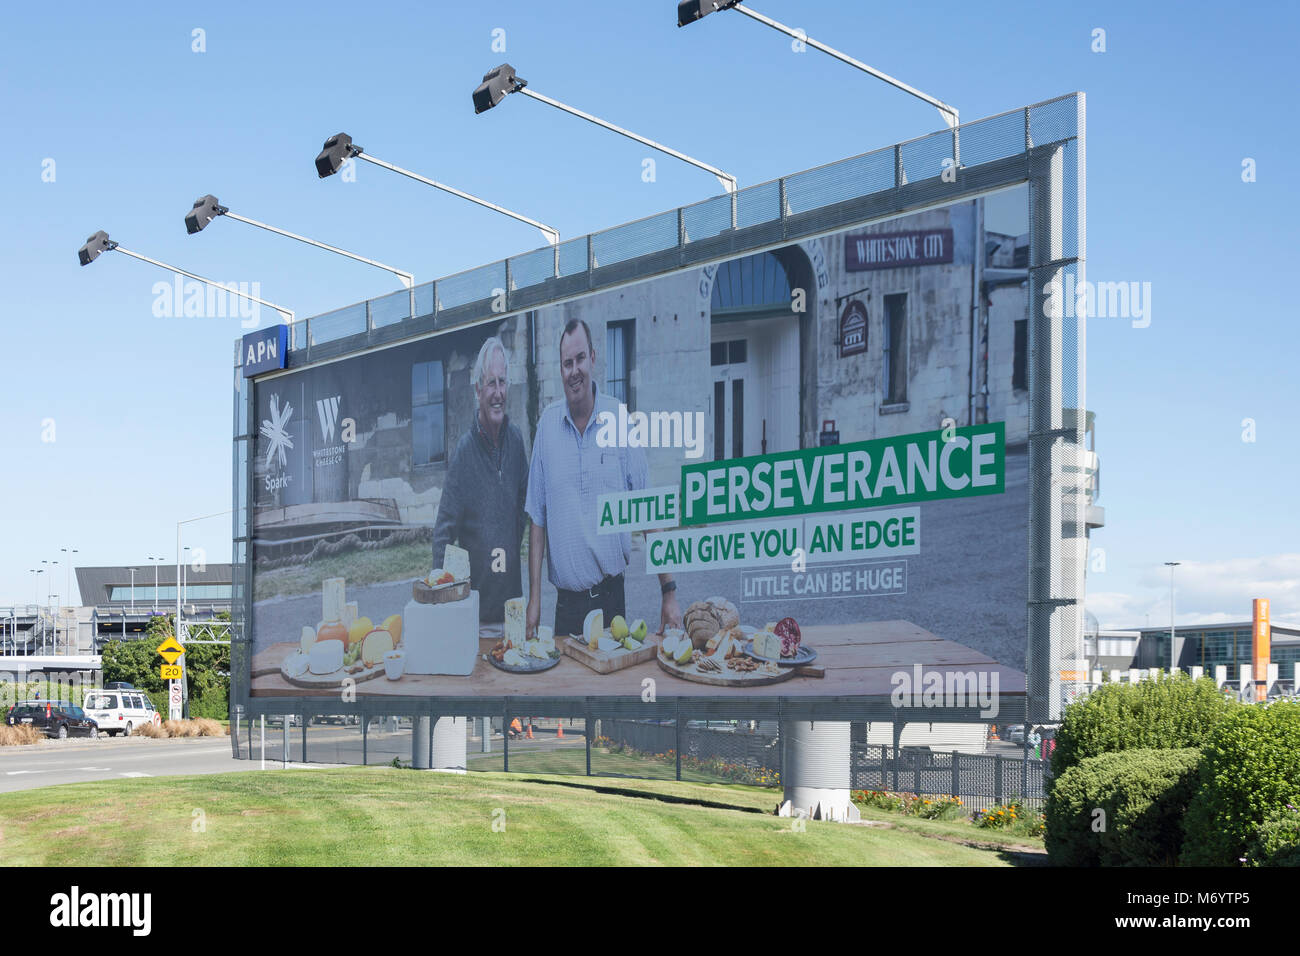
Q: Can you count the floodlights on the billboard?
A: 5